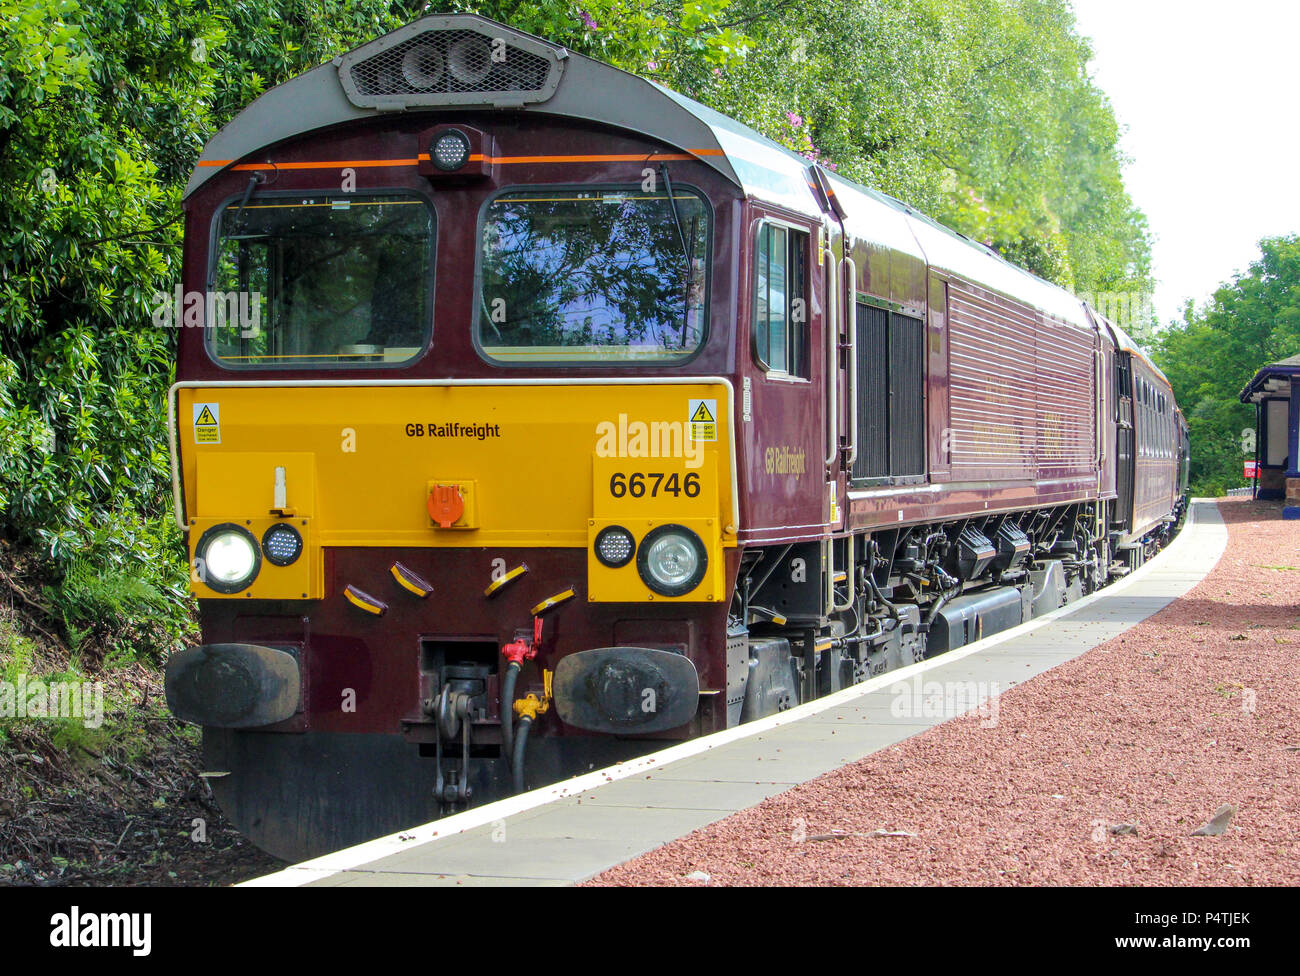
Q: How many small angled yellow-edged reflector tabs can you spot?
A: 4